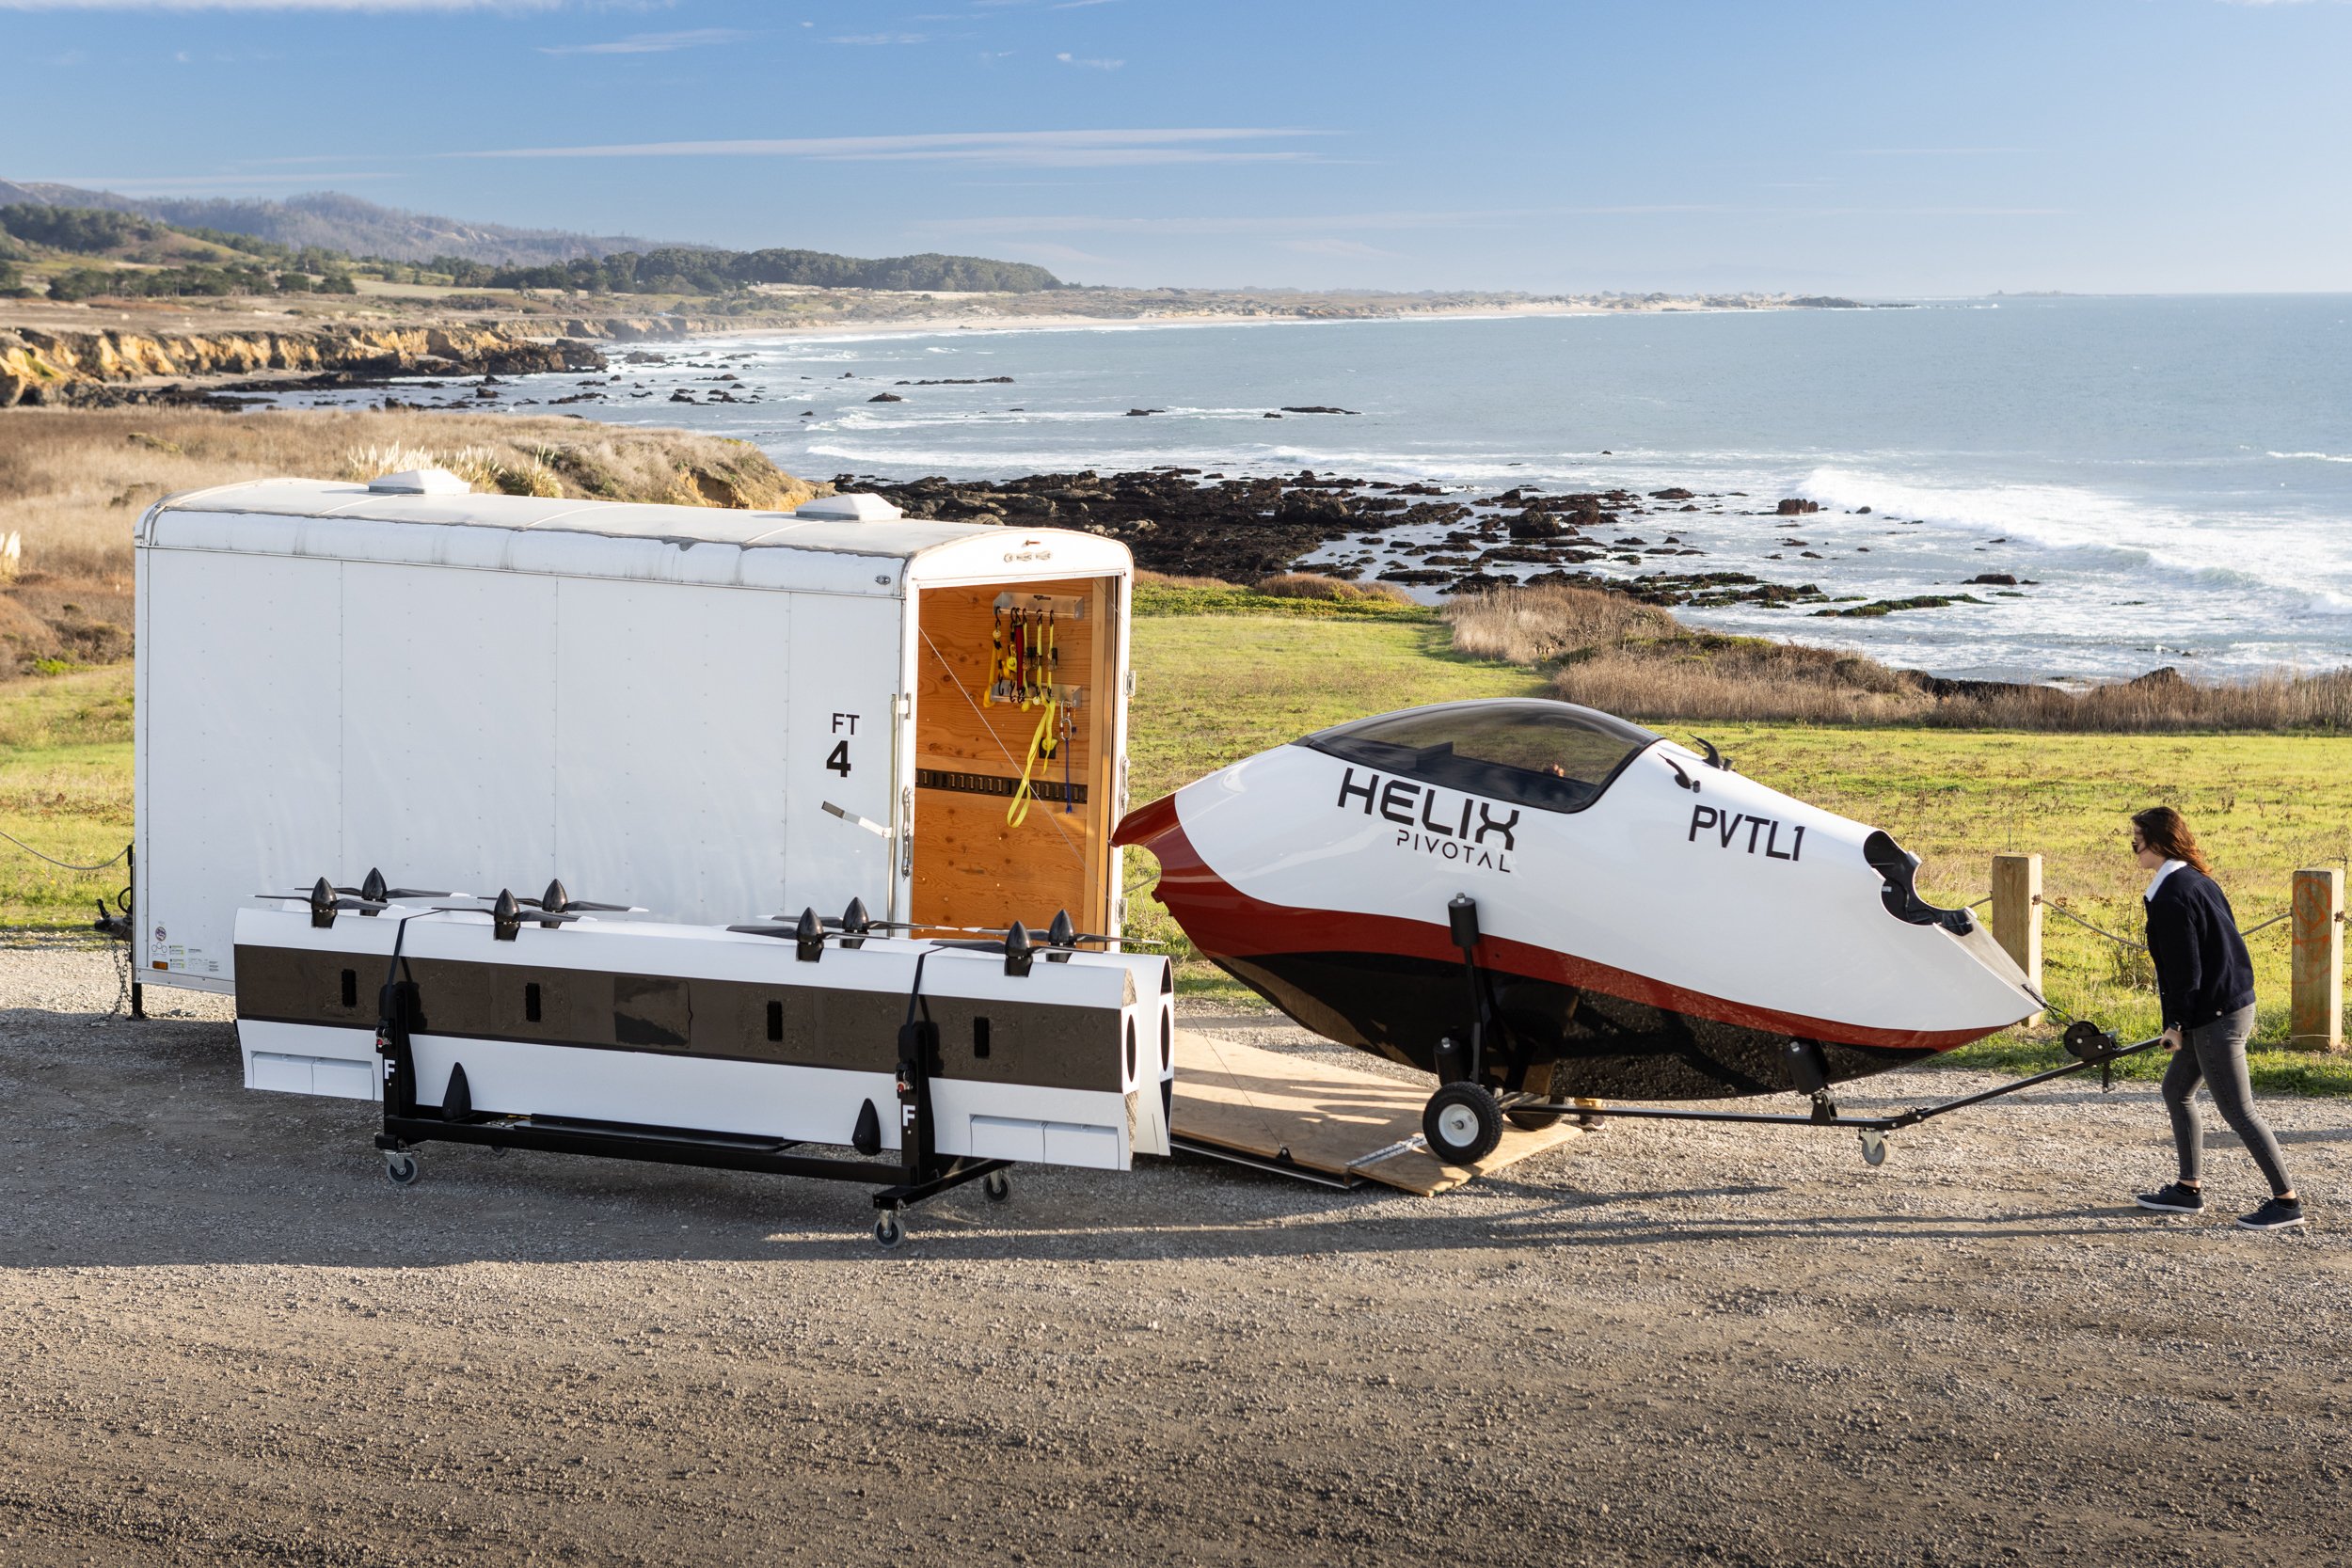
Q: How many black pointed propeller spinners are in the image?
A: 8